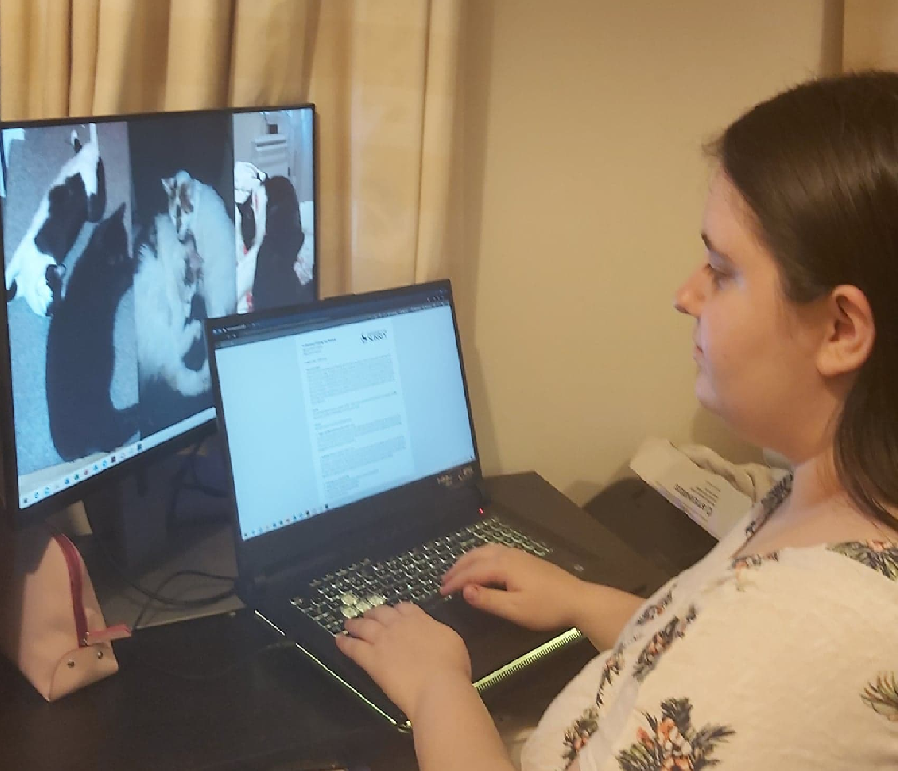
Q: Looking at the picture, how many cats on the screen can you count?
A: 5